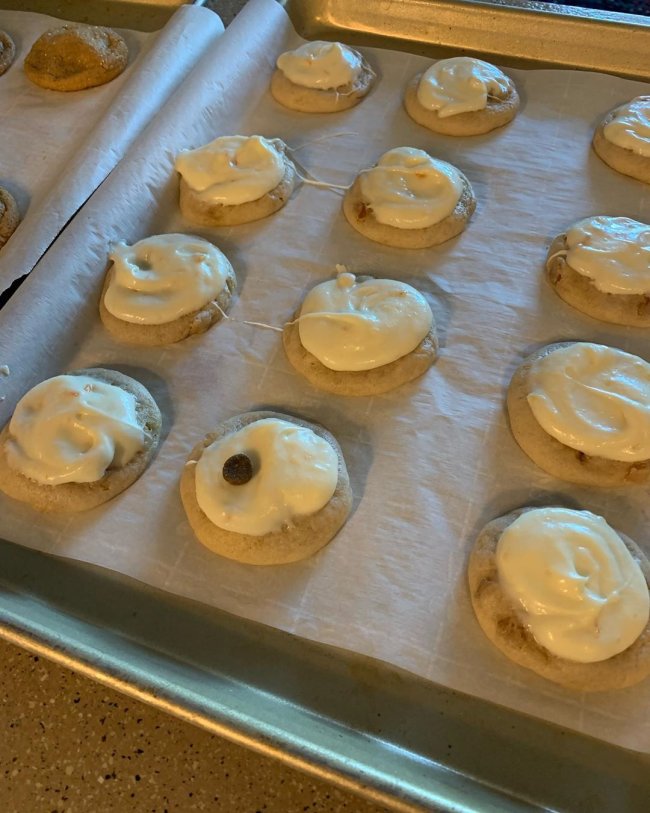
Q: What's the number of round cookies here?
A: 15